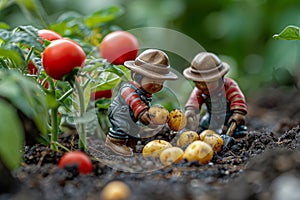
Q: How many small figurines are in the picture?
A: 2